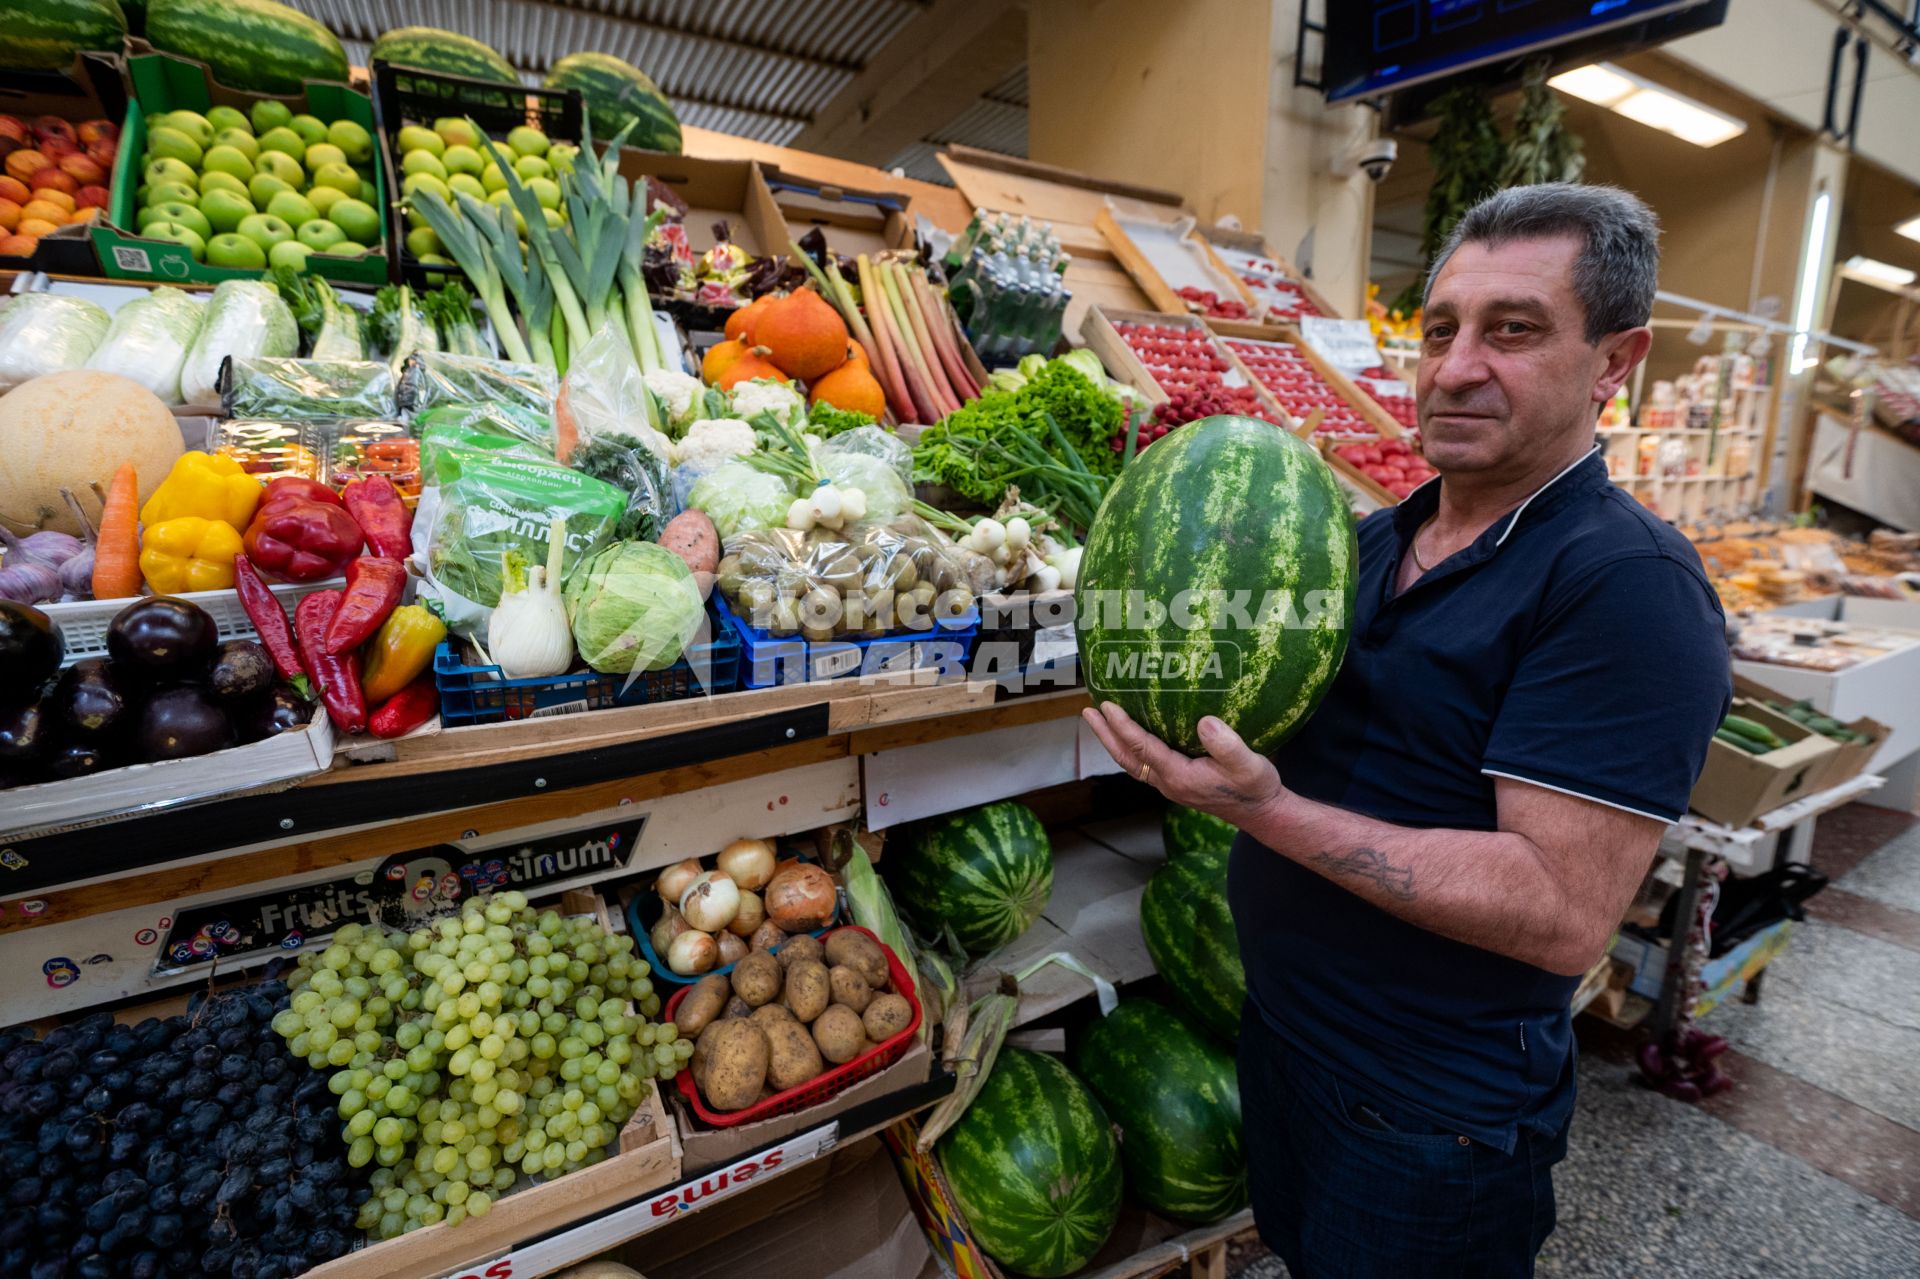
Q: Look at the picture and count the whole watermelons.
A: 10